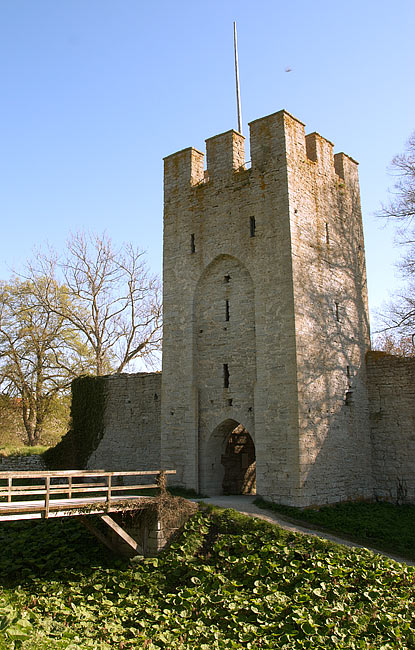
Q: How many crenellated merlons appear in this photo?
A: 5